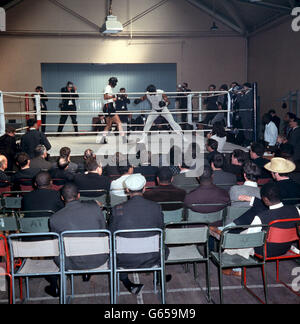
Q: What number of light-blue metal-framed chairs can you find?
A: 3